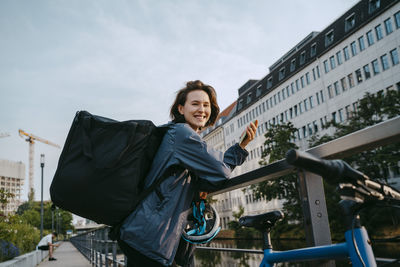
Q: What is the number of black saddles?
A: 1